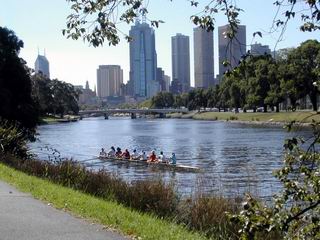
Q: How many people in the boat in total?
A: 9